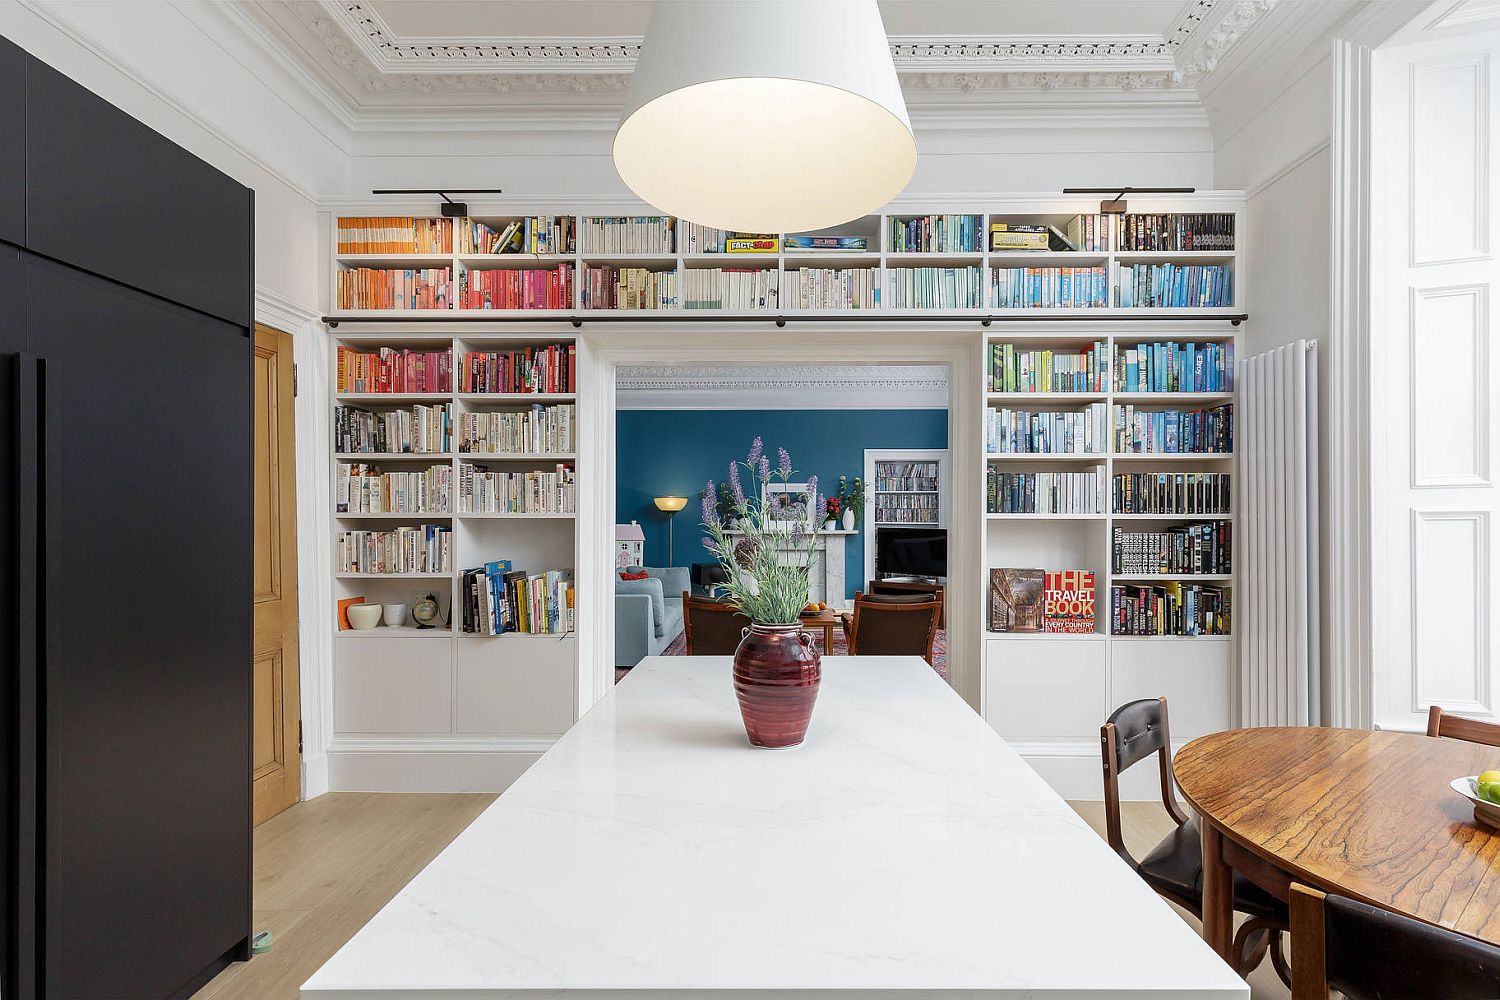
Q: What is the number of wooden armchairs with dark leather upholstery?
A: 2